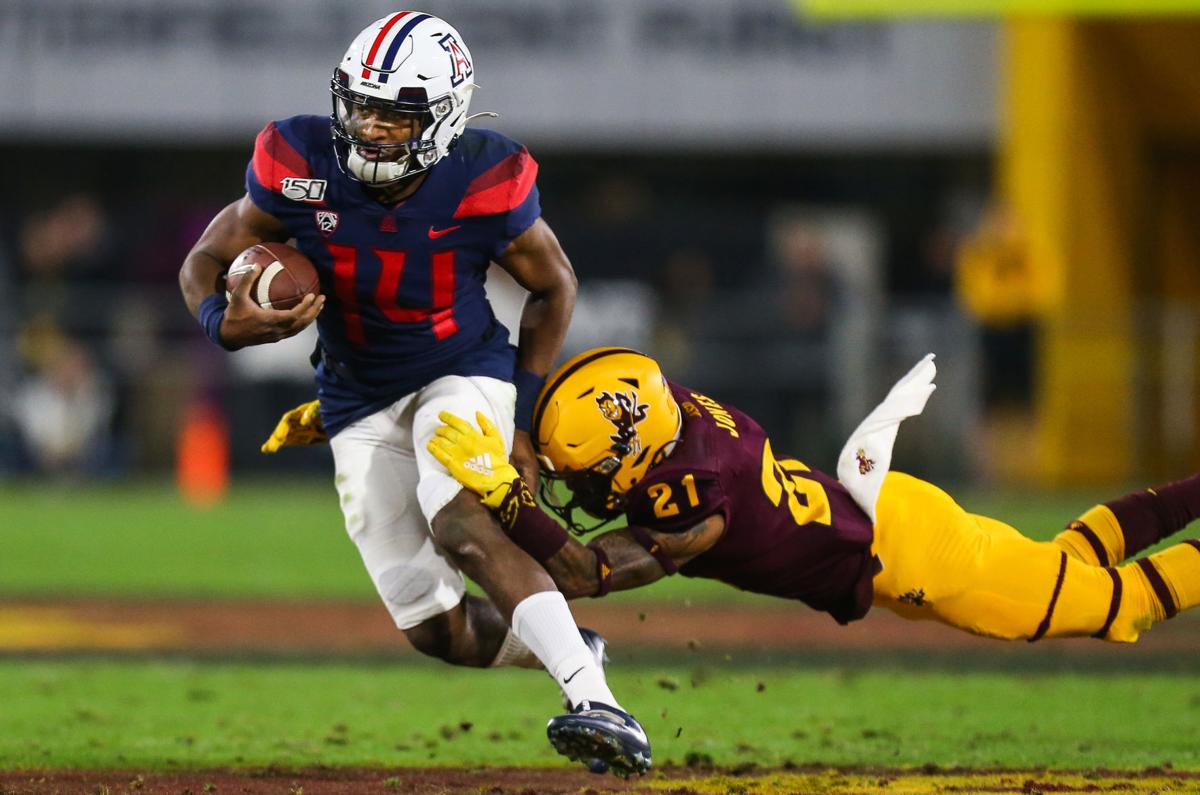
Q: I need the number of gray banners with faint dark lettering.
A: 1